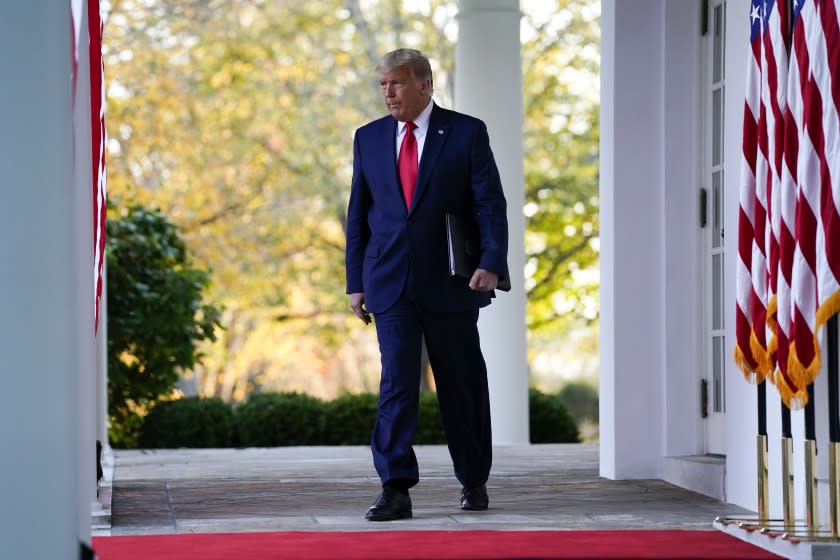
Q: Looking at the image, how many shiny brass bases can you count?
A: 4